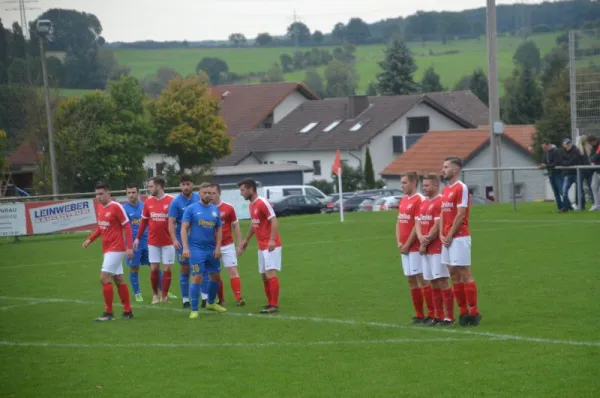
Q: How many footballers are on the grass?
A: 10